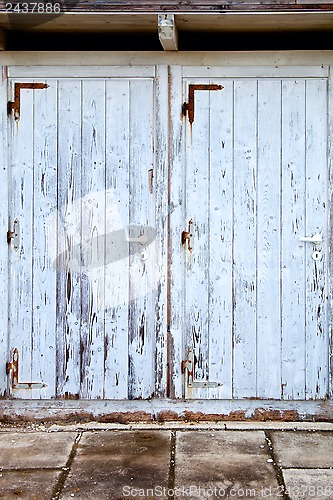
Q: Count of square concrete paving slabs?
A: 6